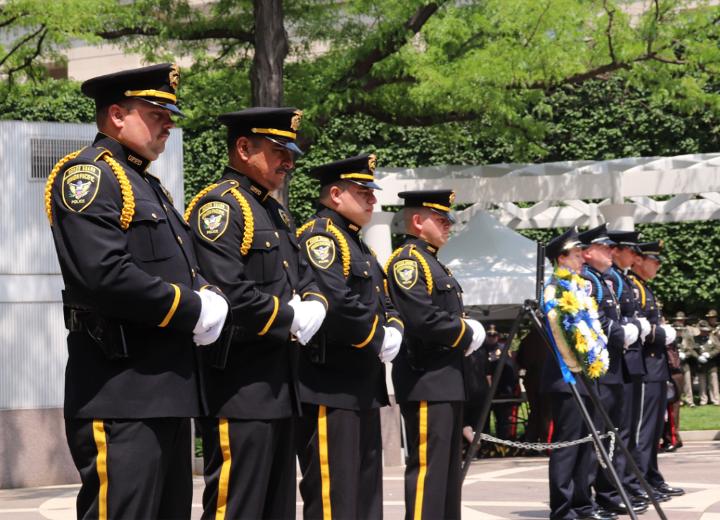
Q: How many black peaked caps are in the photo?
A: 8